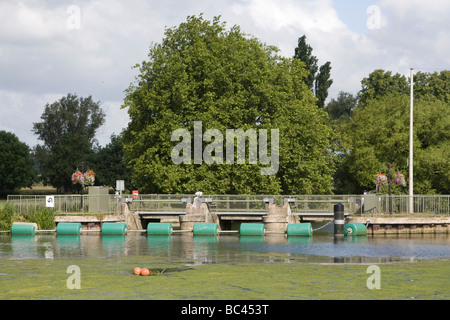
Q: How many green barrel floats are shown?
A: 8